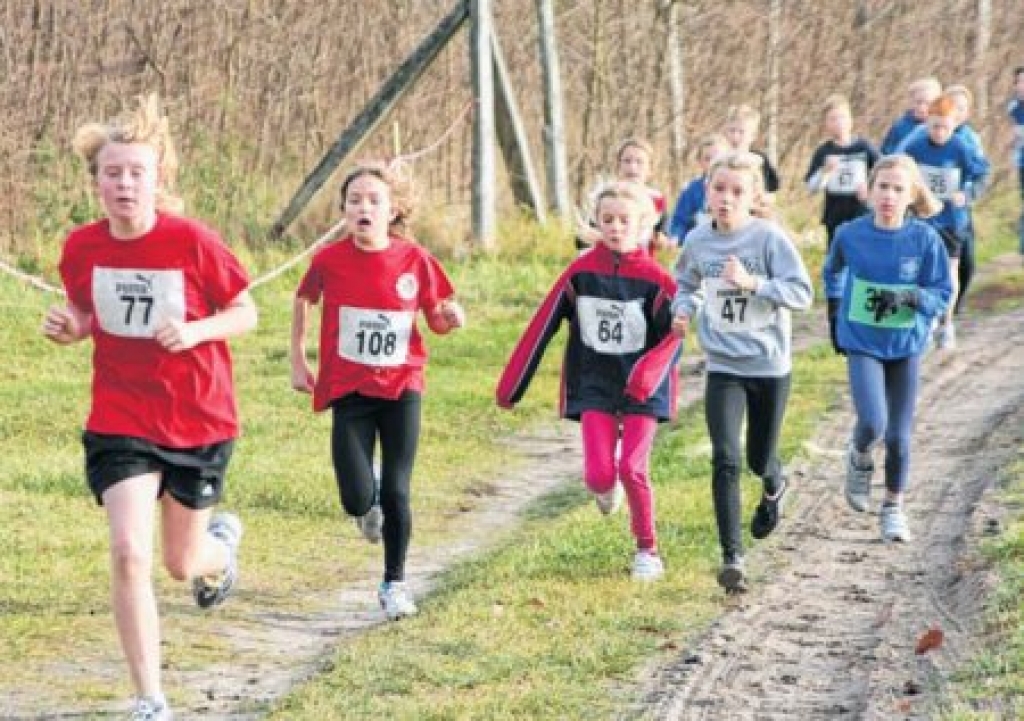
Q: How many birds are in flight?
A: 0